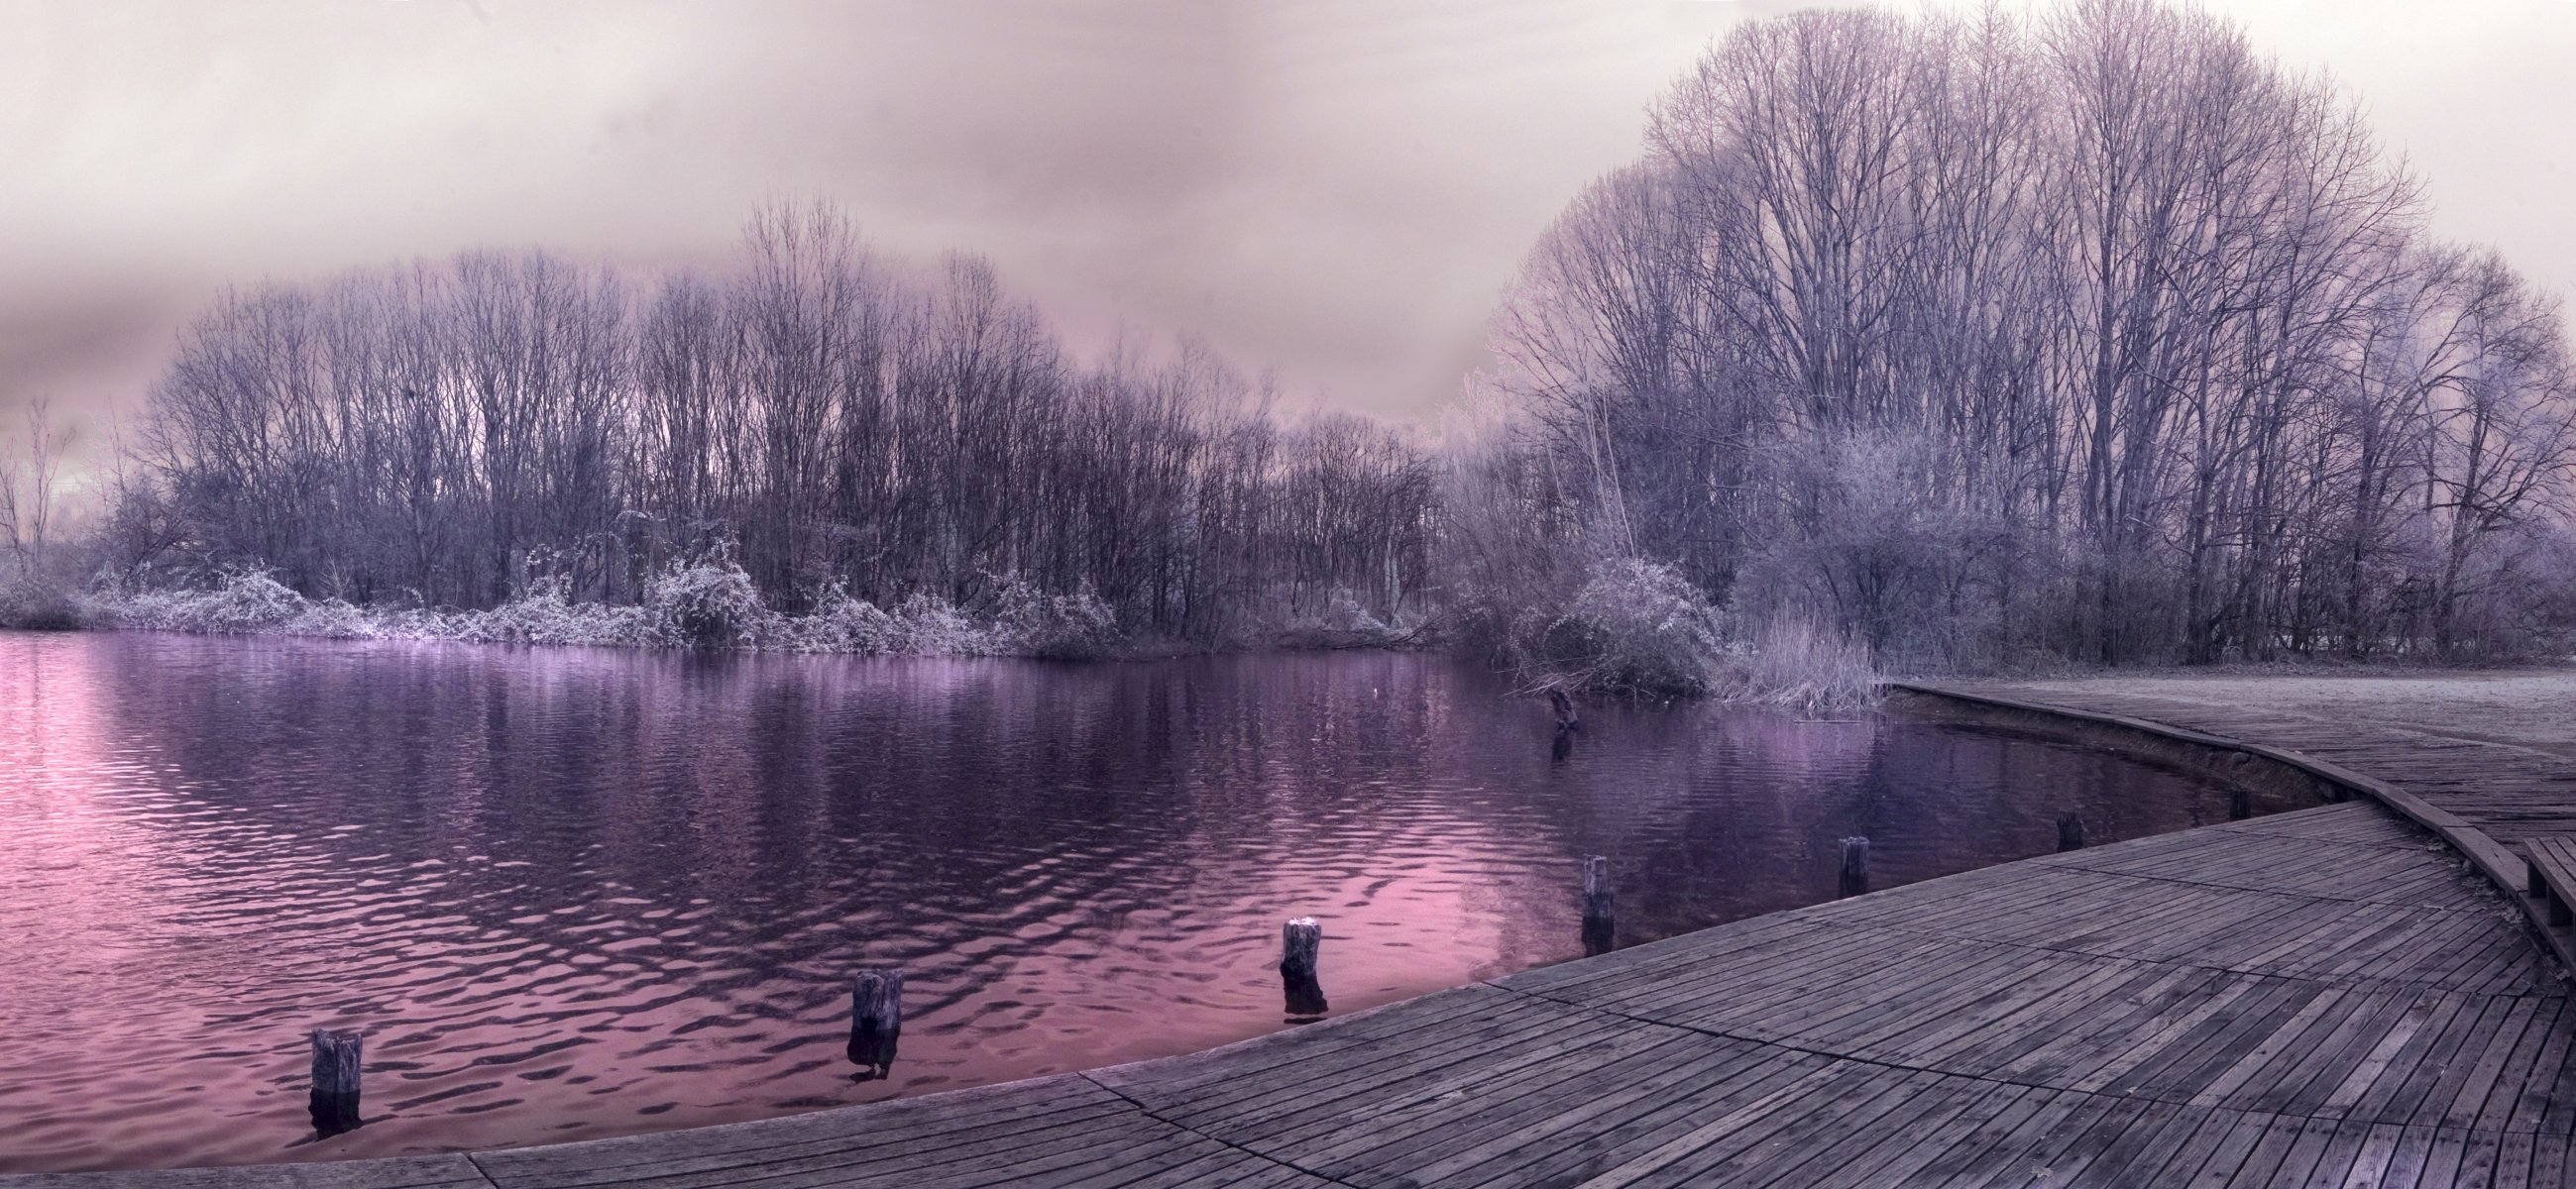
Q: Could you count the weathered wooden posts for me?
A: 7